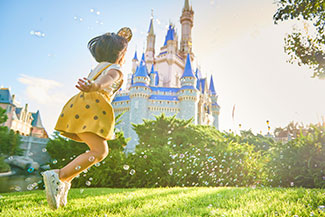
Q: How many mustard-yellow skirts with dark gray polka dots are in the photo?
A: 1